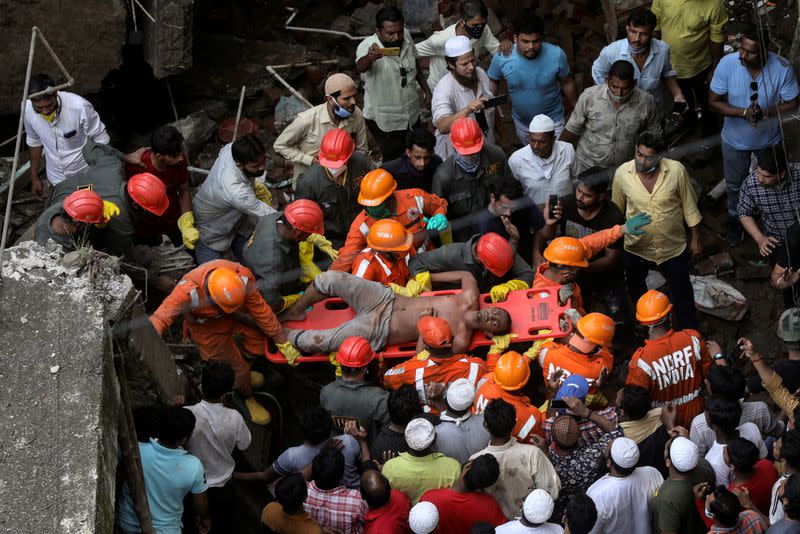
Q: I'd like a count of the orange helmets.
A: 7